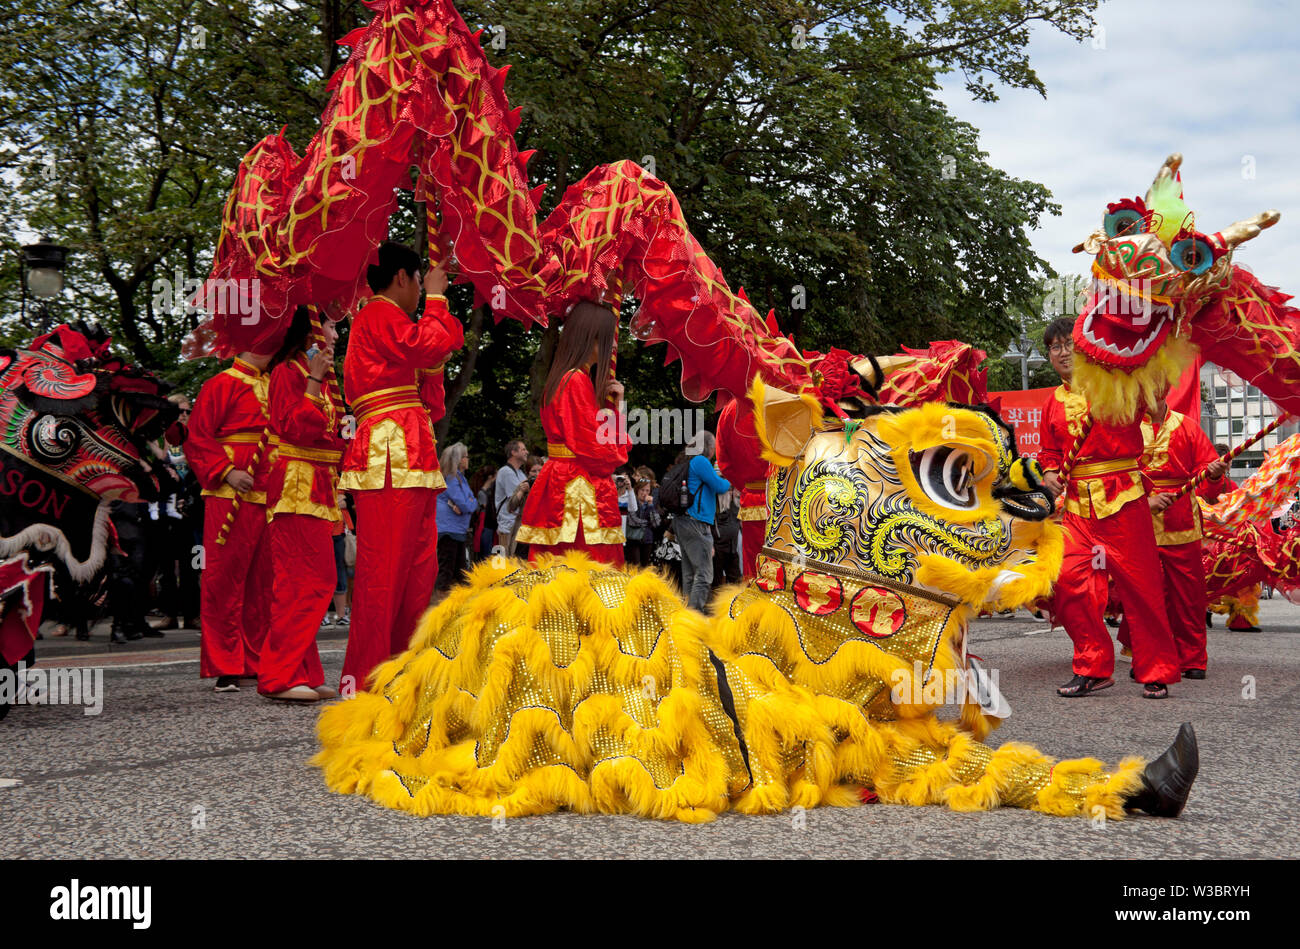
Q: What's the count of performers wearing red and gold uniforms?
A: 7